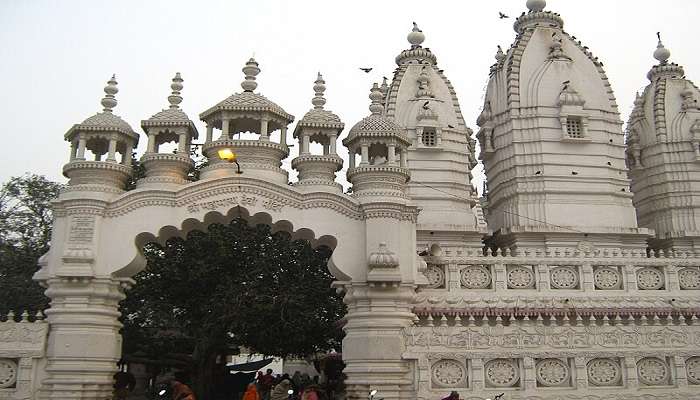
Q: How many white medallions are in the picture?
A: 14